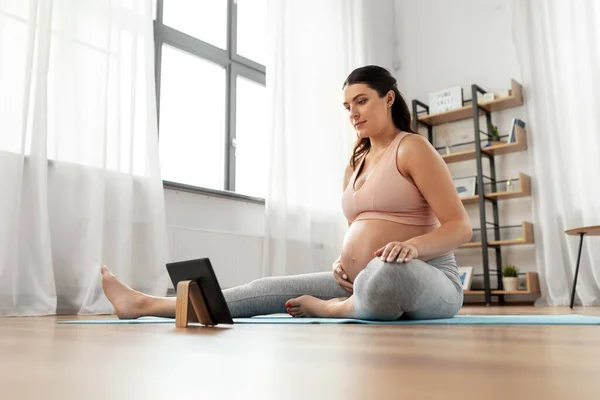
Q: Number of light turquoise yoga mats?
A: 1